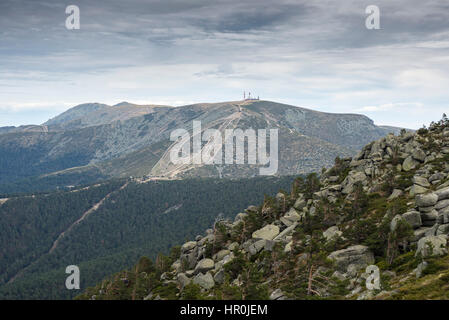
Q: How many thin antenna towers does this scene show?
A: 3